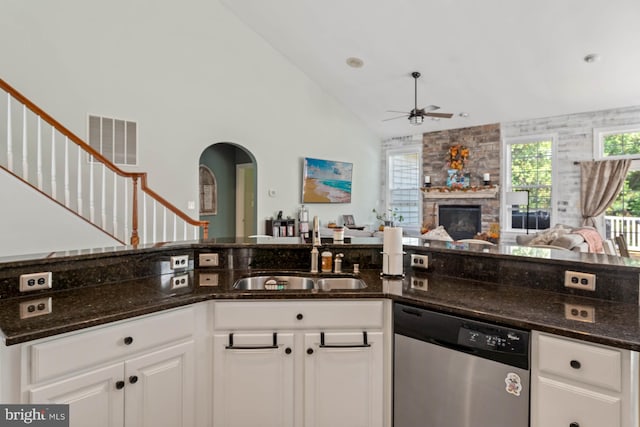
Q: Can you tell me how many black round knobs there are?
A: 8